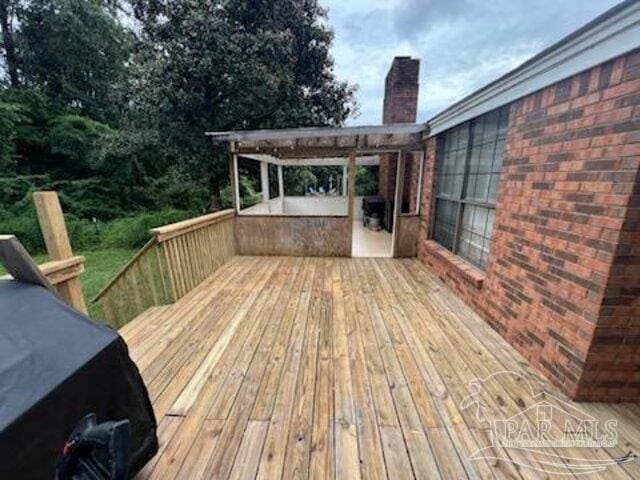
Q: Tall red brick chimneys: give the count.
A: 1